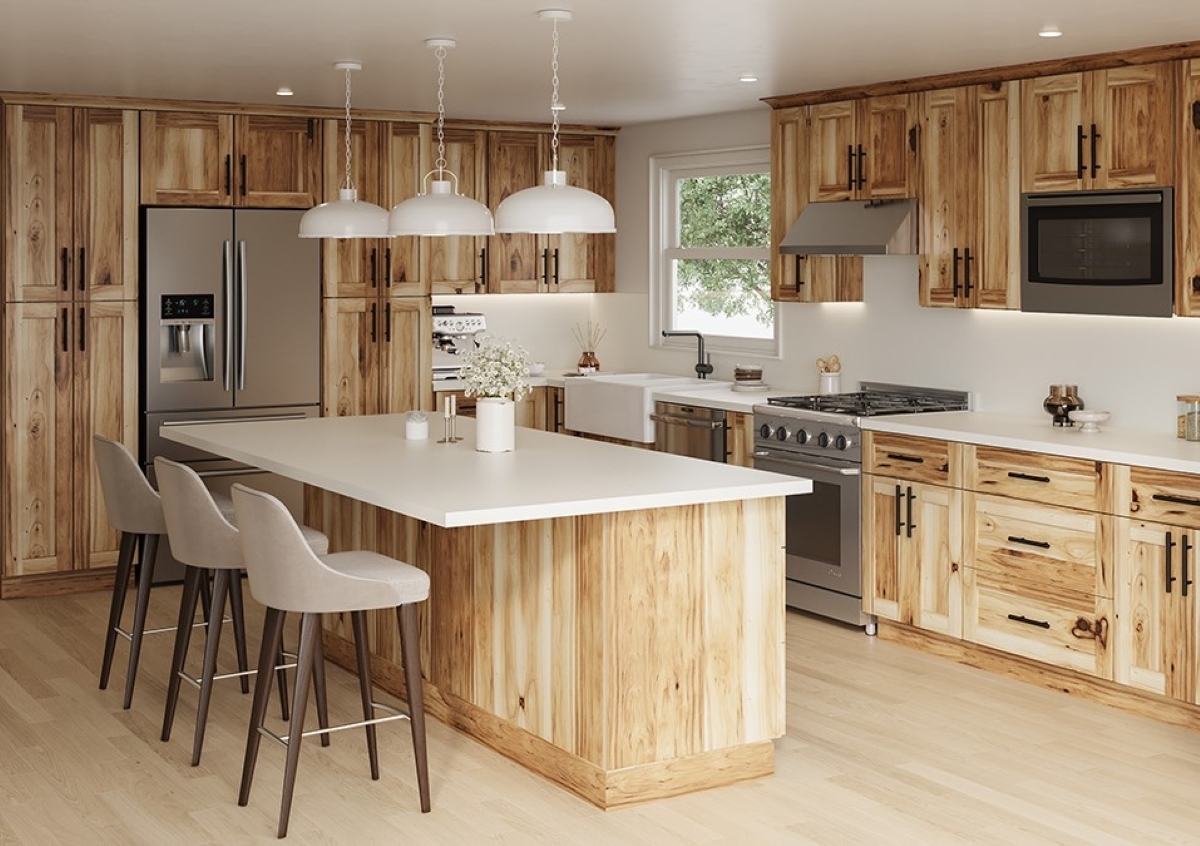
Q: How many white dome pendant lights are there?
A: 3